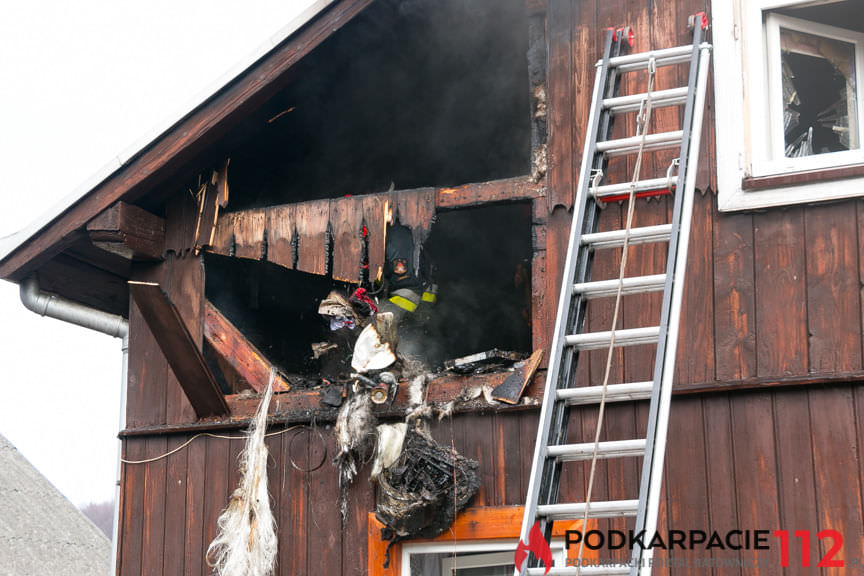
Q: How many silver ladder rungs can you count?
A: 11